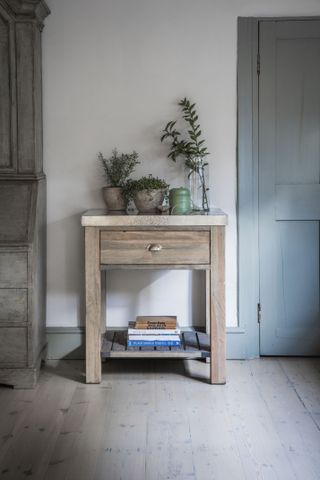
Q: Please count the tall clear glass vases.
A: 1